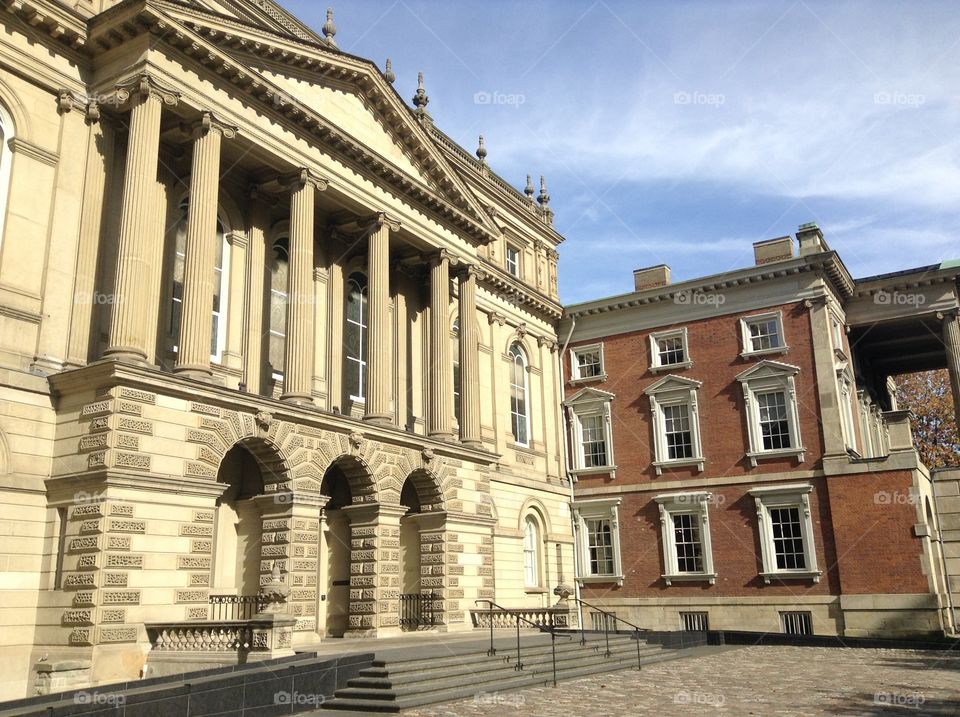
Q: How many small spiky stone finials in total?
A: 6